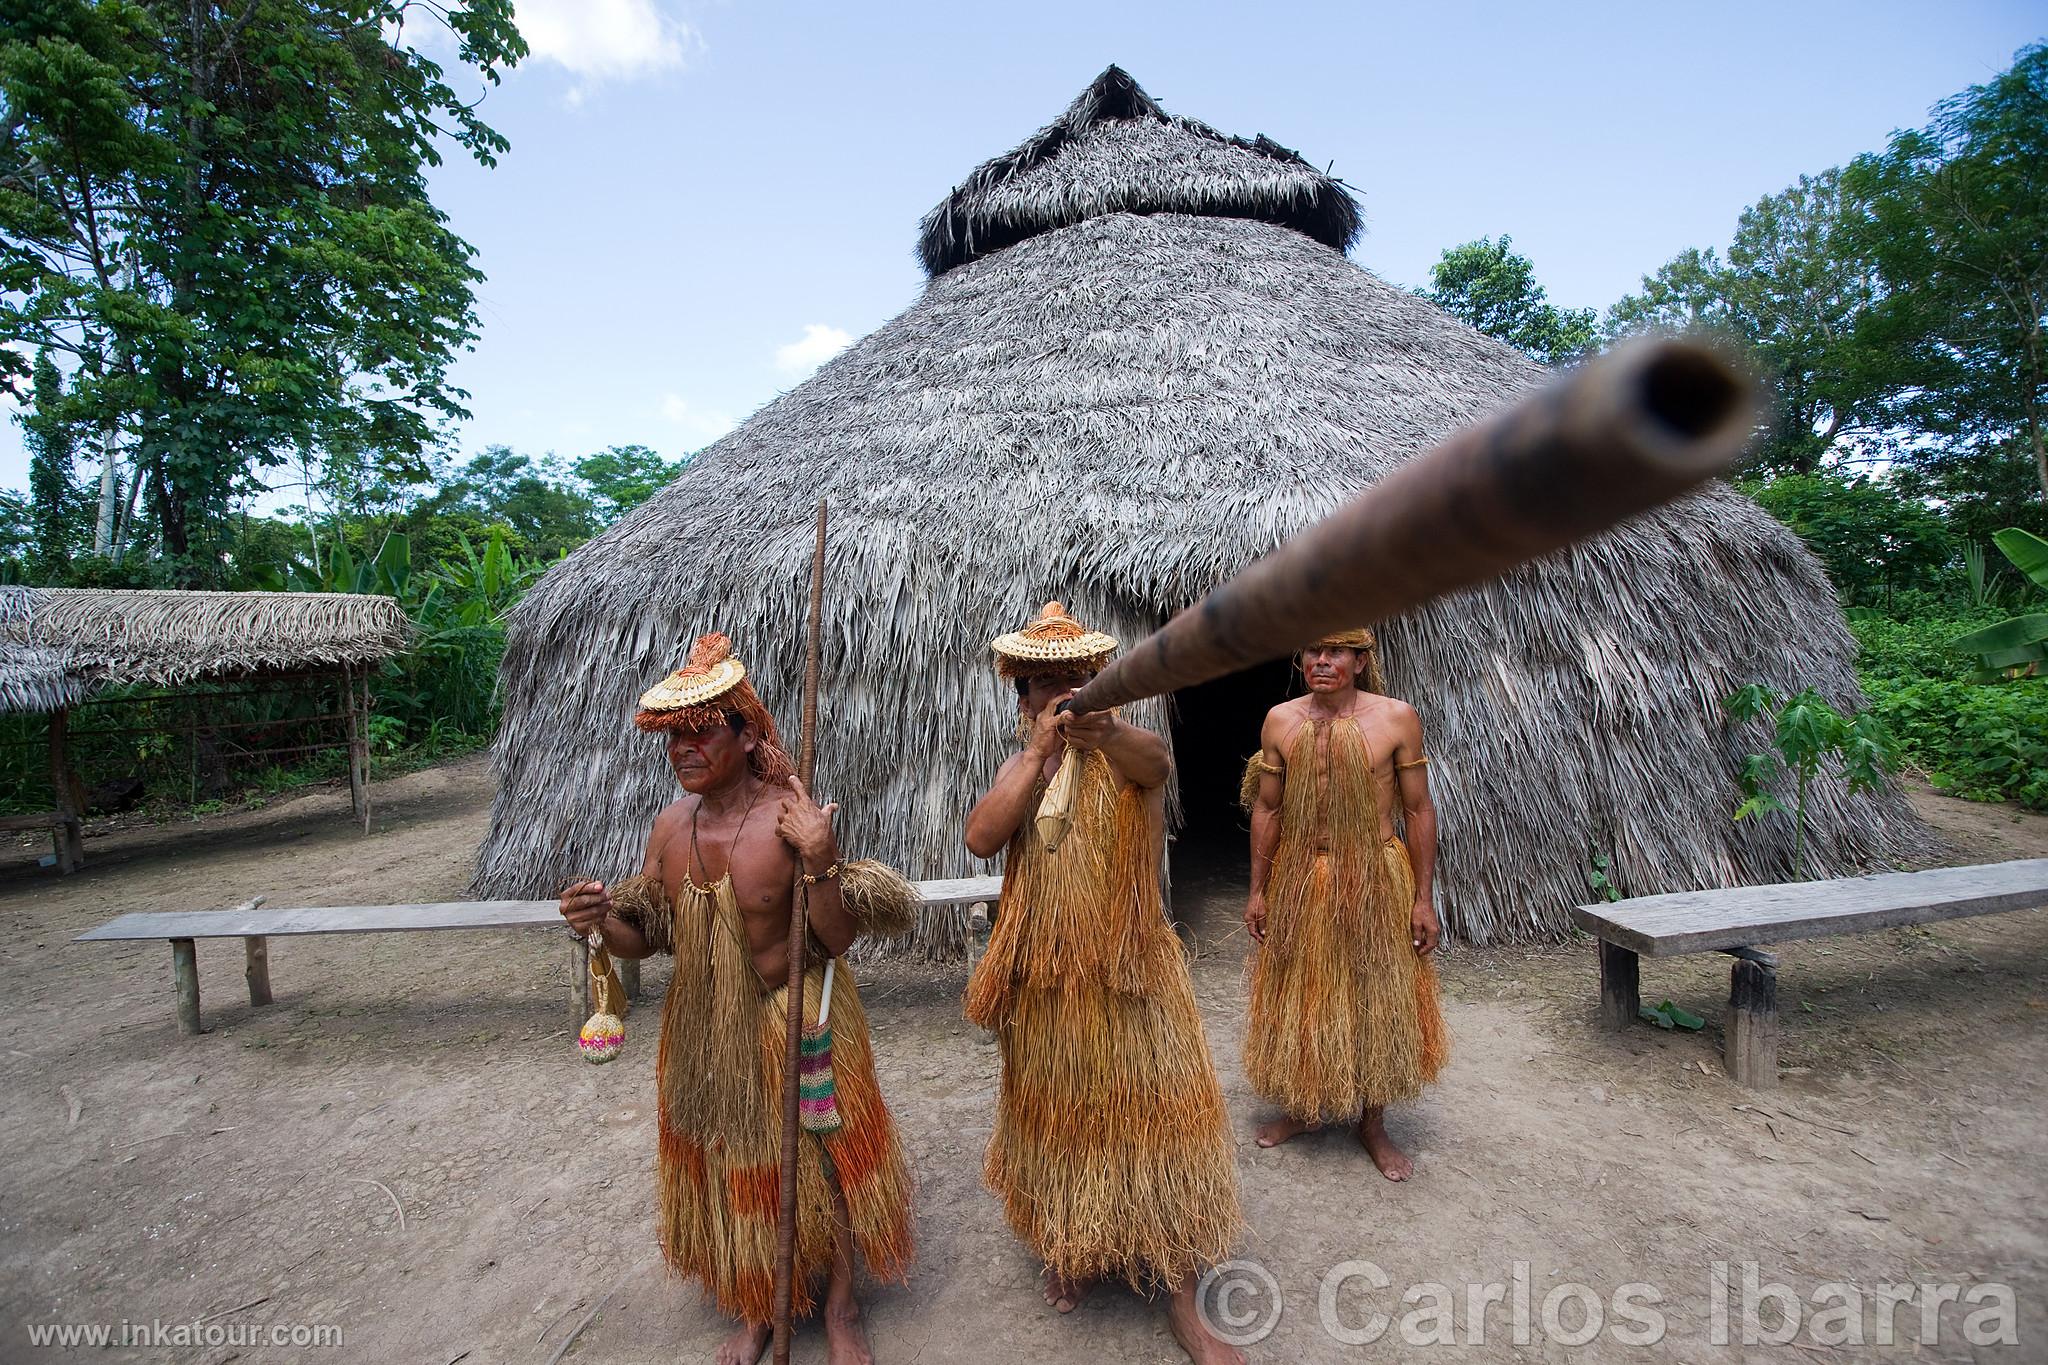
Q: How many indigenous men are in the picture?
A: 3